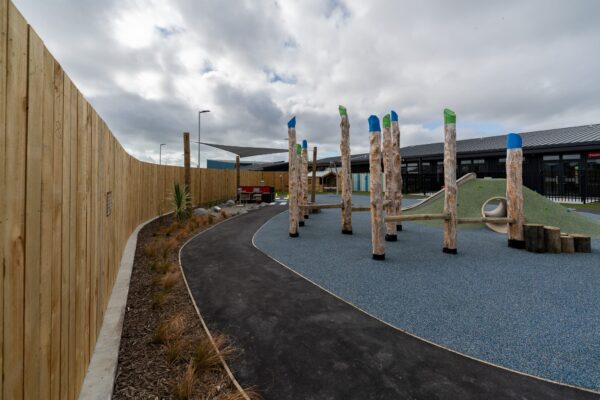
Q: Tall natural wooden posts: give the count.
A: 9